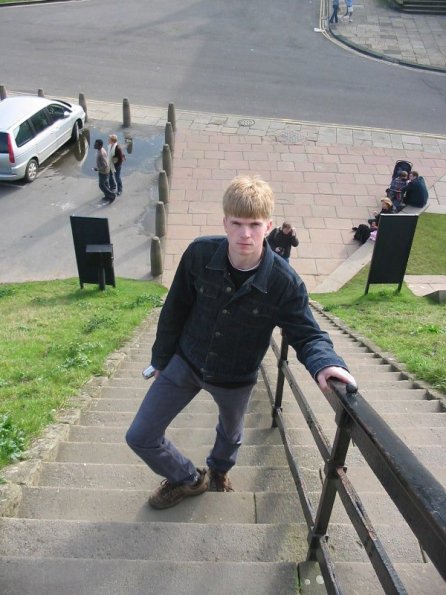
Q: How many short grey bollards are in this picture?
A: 10